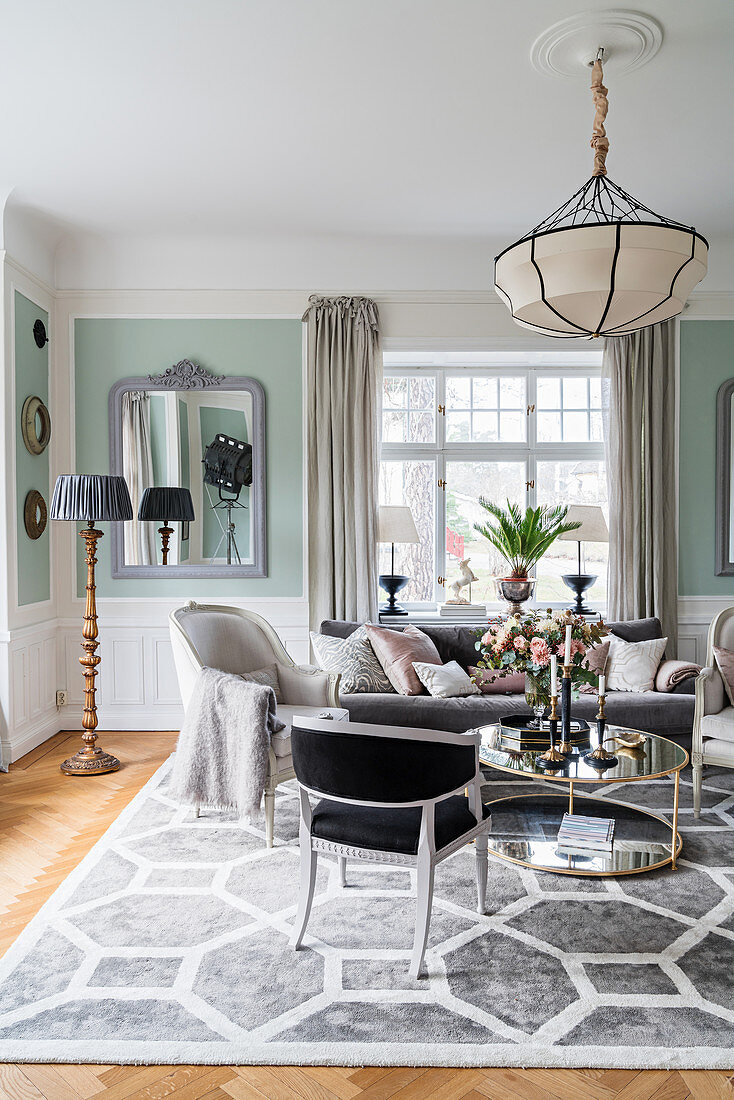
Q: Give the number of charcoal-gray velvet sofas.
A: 1